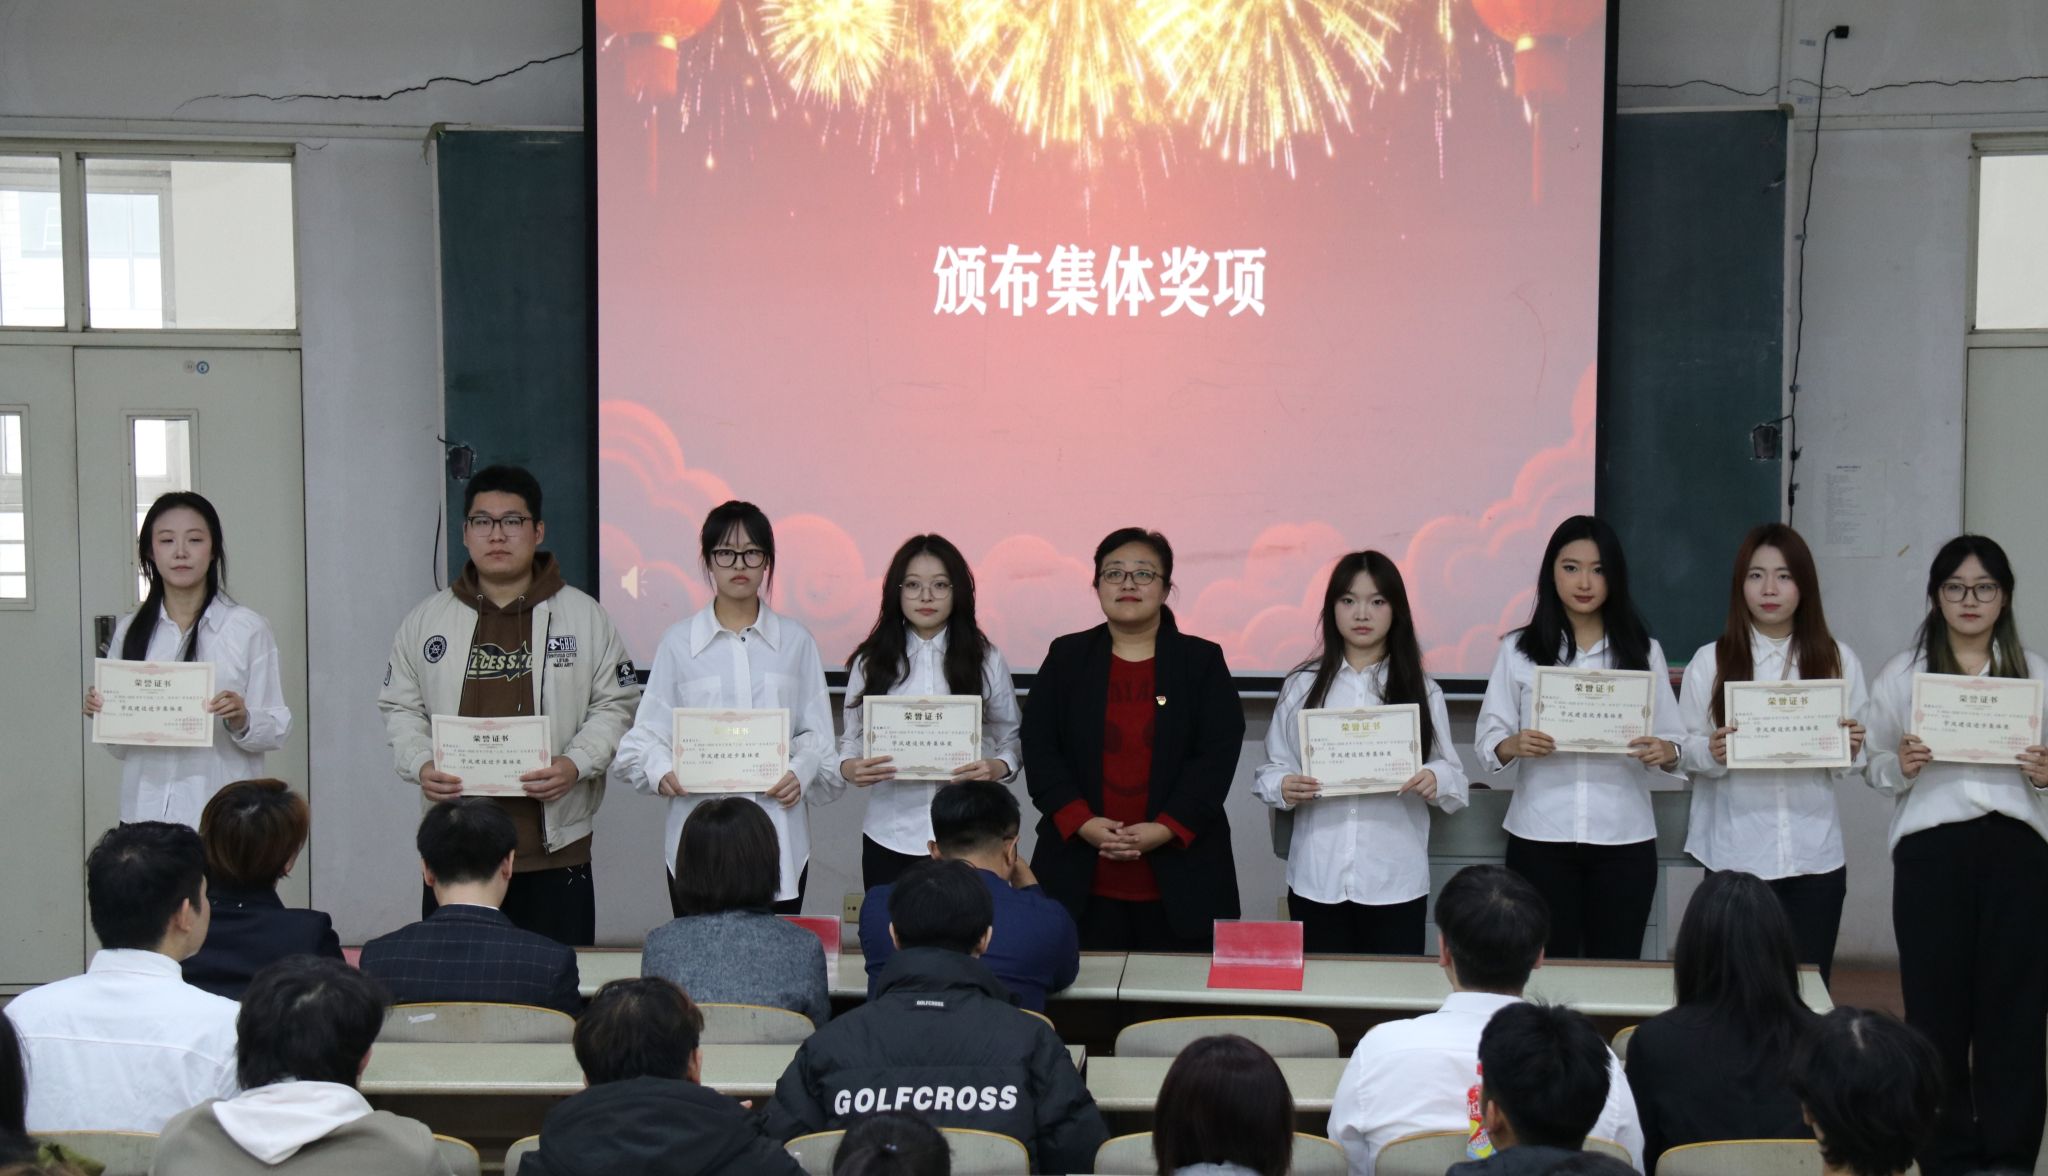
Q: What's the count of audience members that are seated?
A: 15